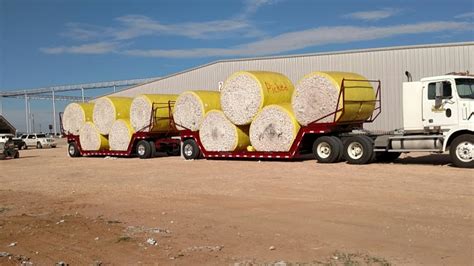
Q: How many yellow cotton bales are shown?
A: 10